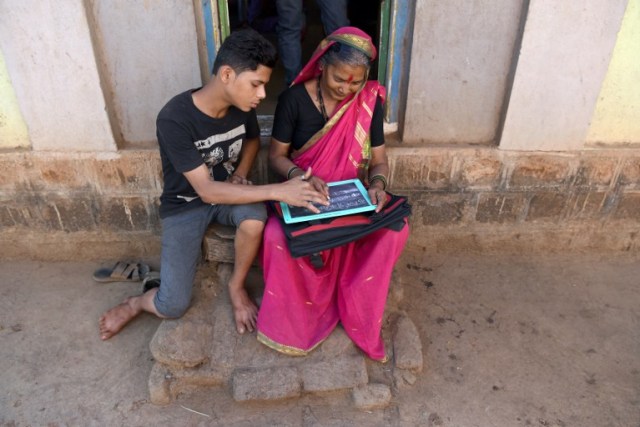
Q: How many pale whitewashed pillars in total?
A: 2